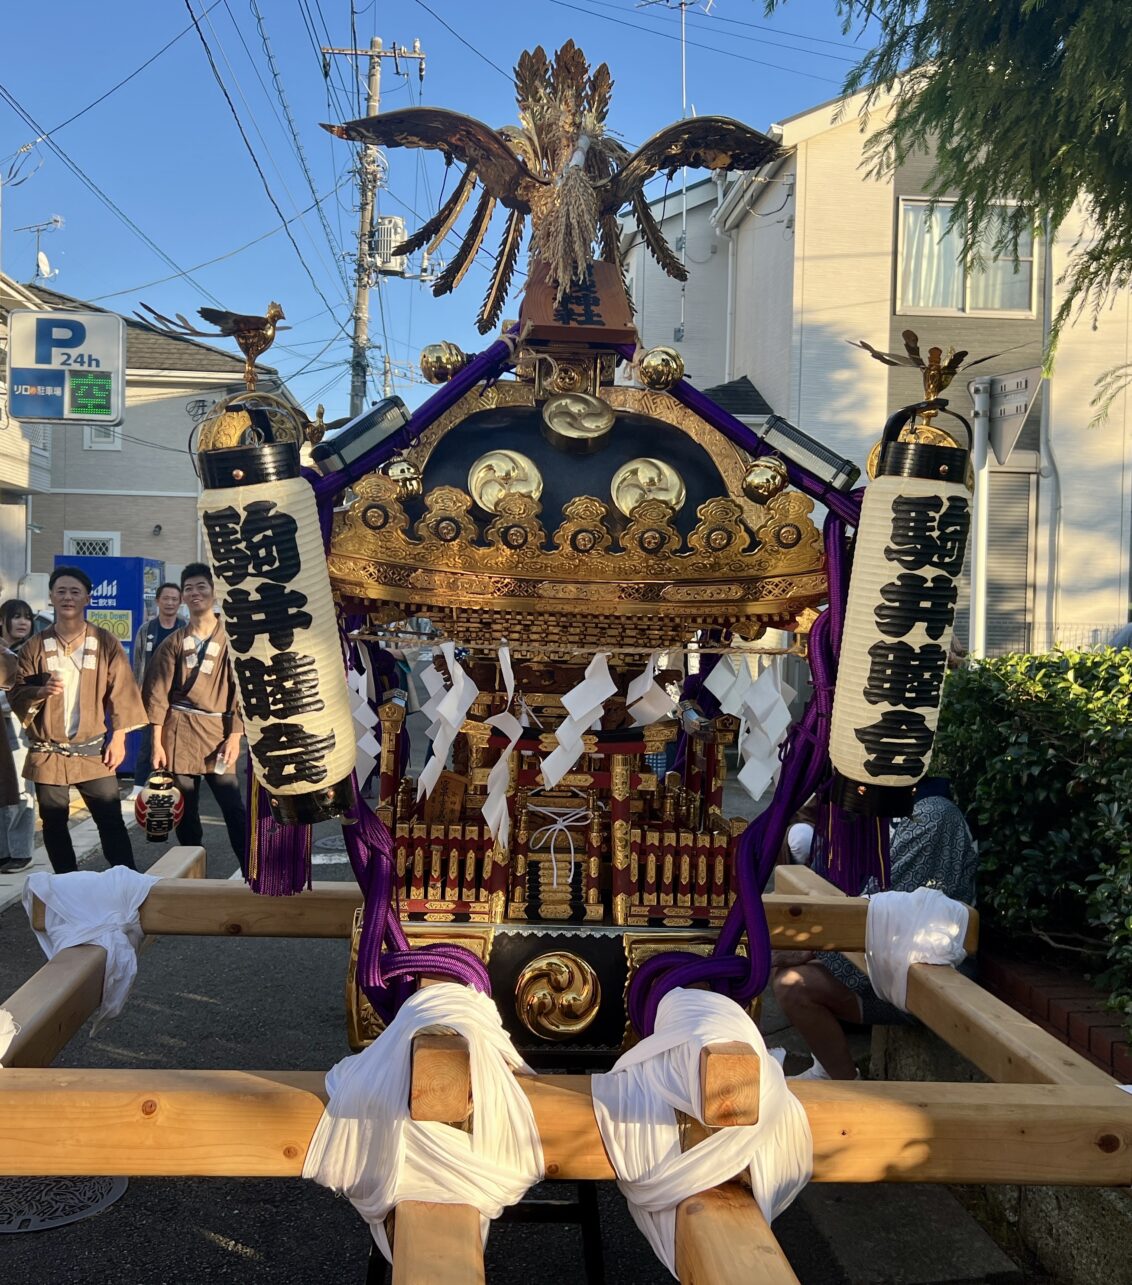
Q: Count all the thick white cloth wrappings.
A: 4